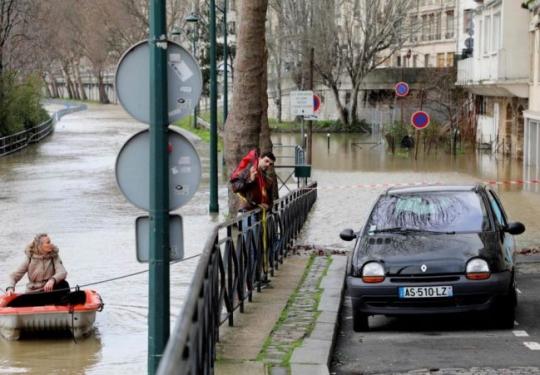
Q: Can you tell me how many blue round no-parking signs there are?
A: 3